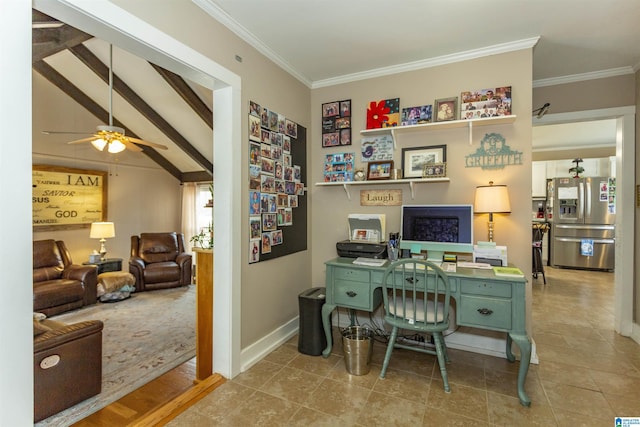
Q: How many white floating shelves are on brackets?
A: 2